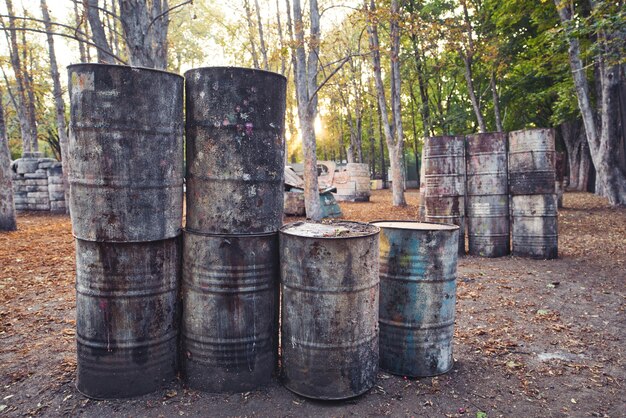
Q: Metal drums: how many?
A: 12